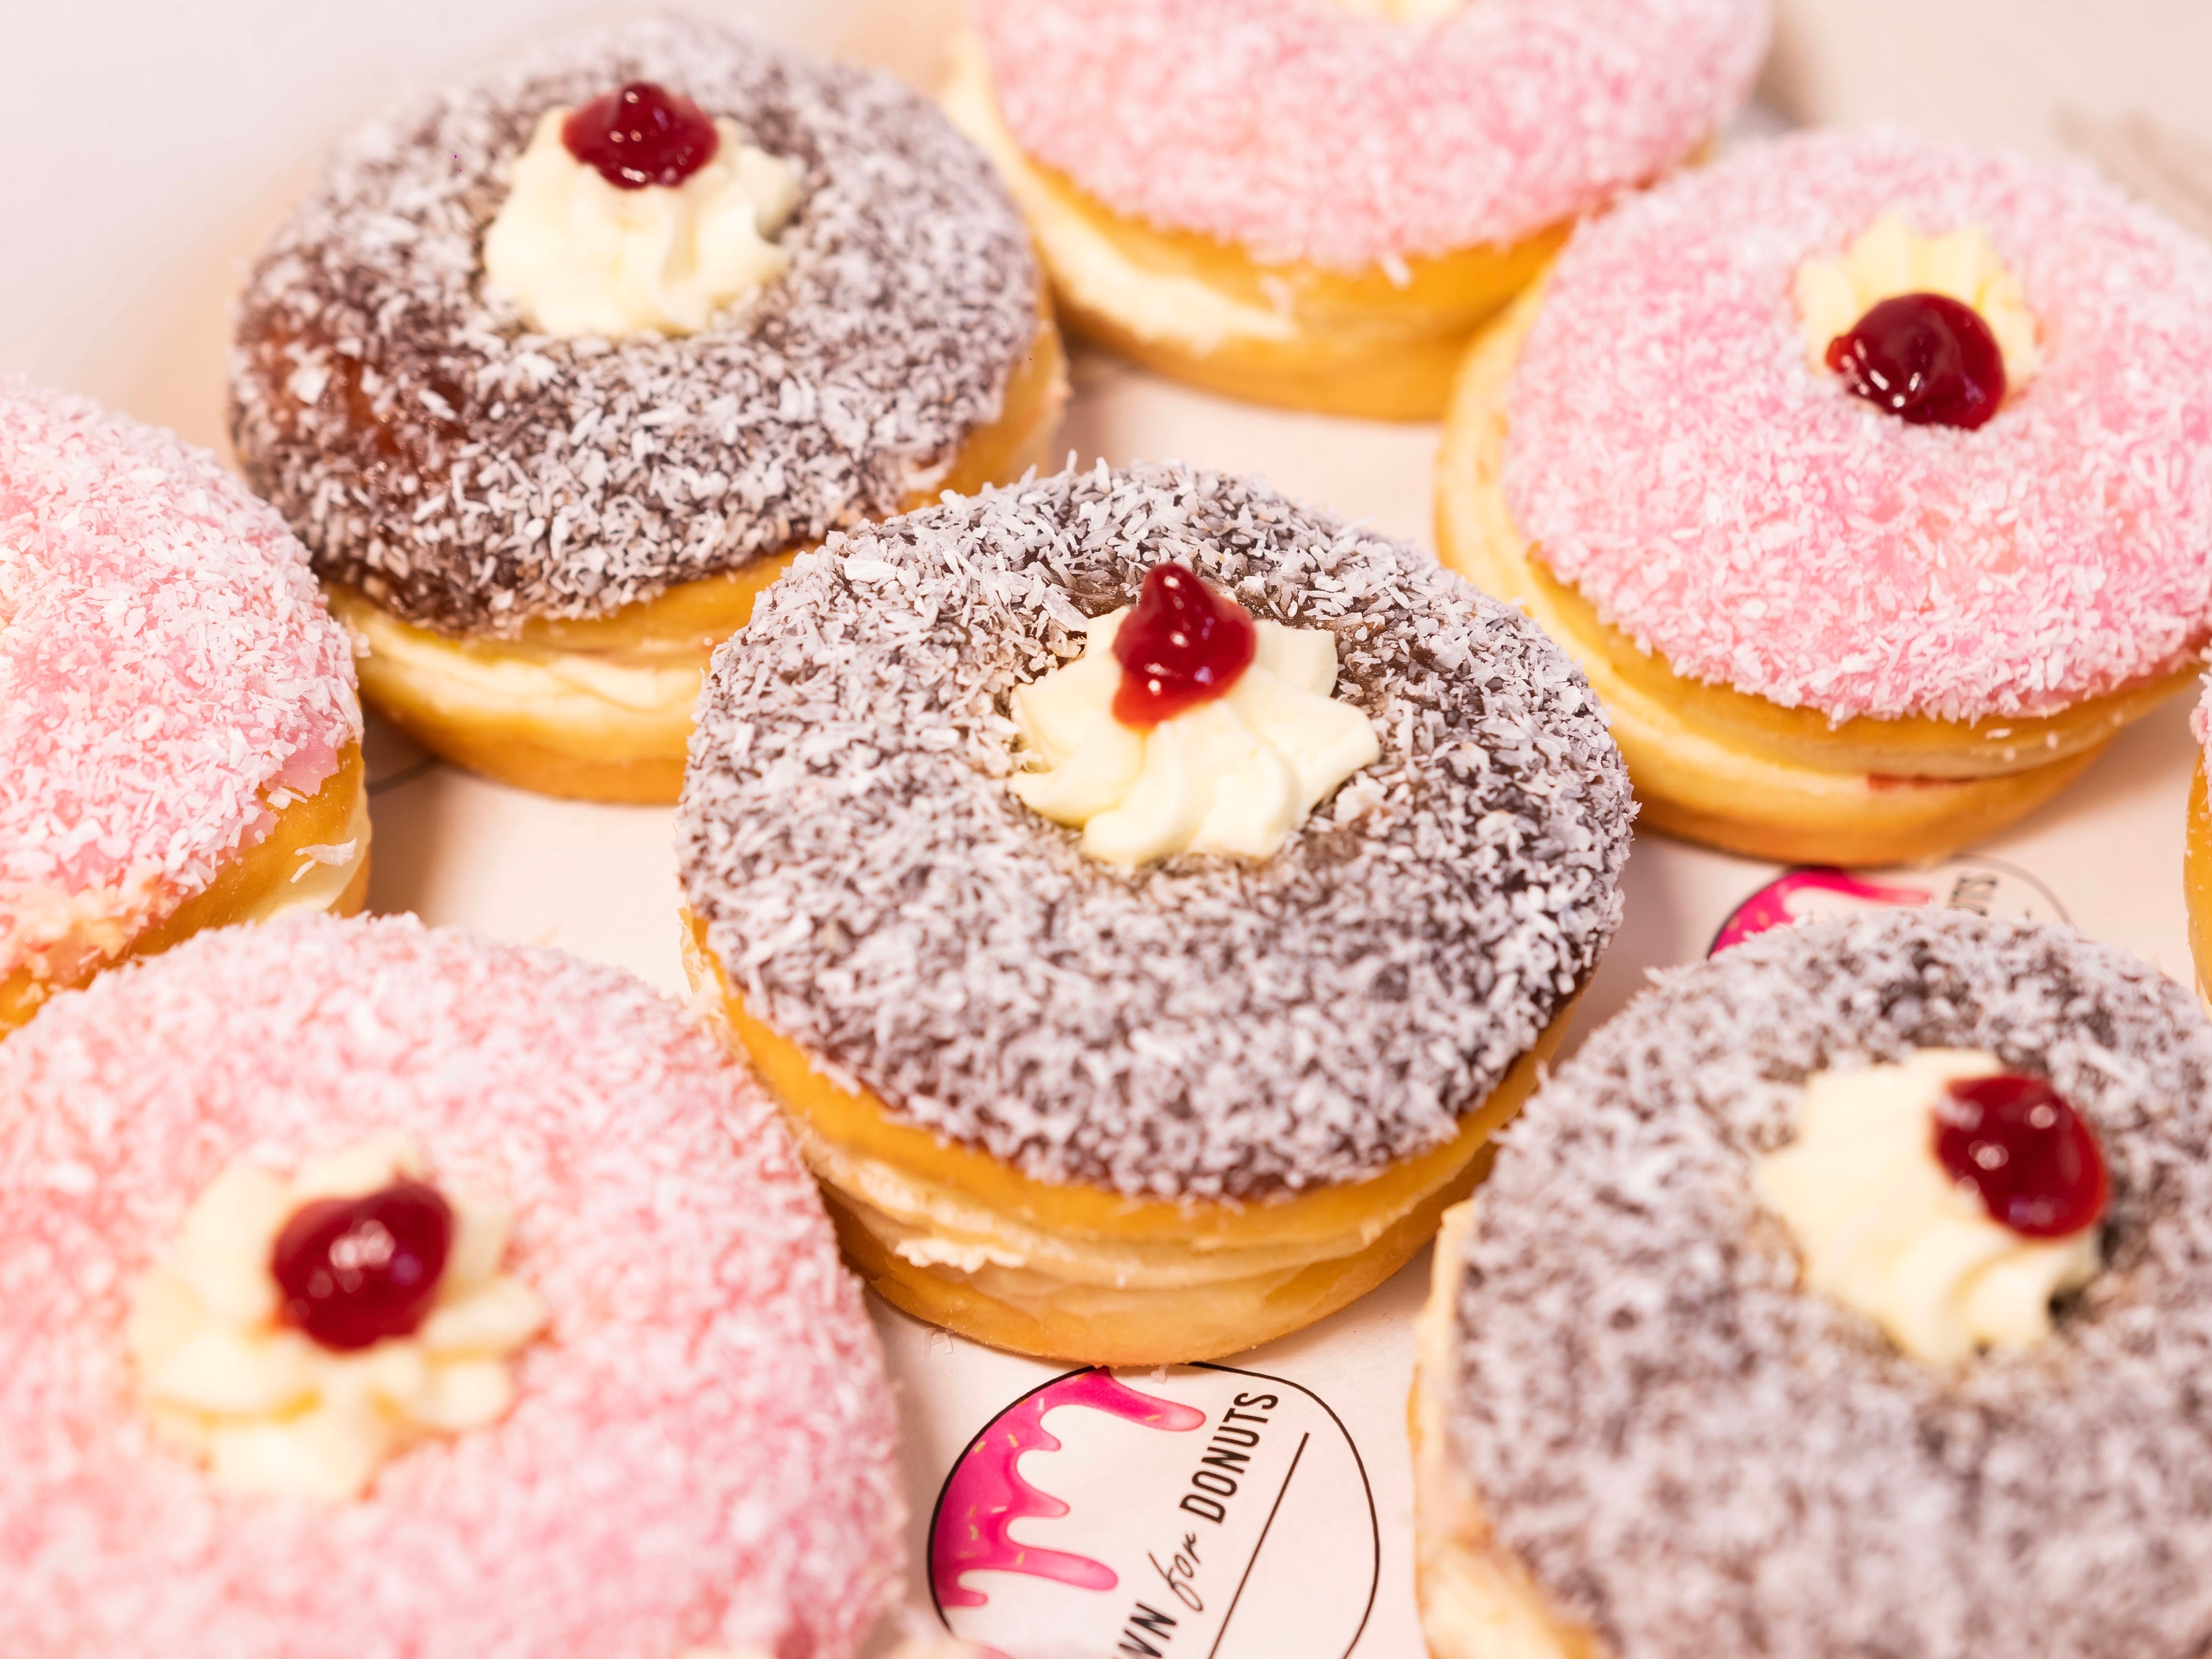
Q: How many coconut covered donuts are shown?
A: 8